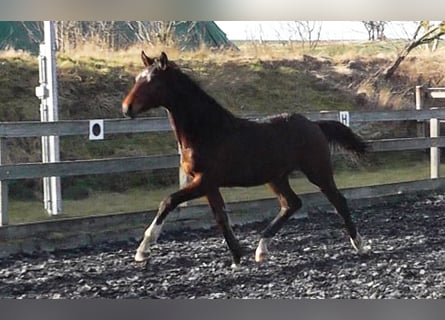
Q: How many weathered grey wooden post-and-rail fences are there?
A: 1